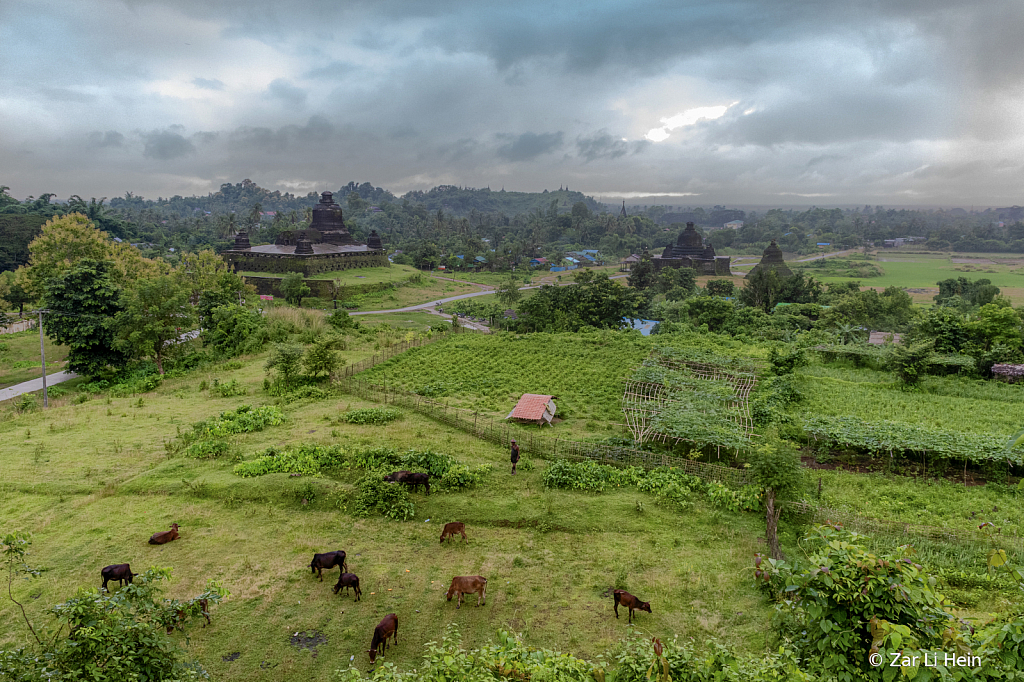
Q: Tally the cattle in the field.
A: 11